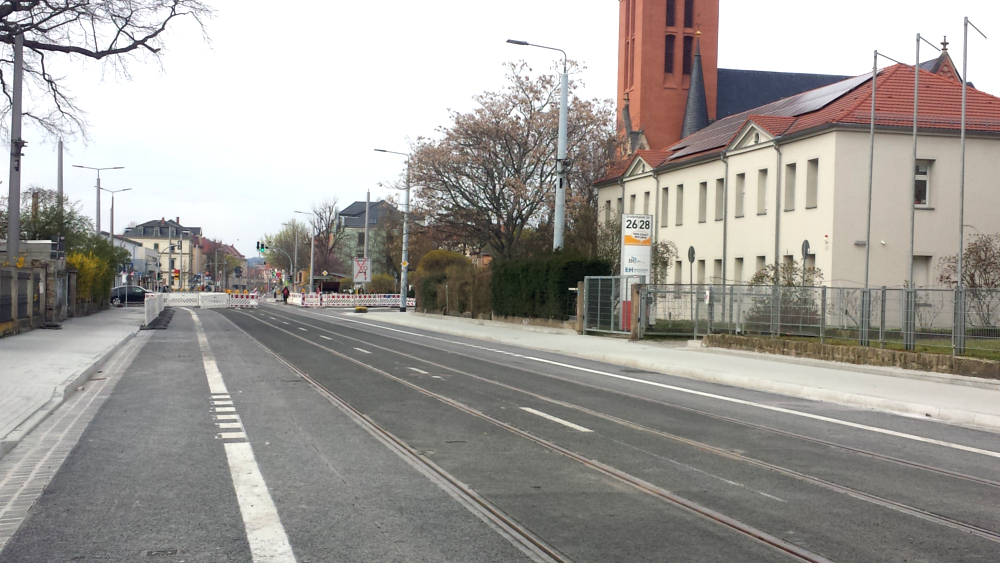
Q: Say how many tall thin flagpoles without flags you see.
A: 3